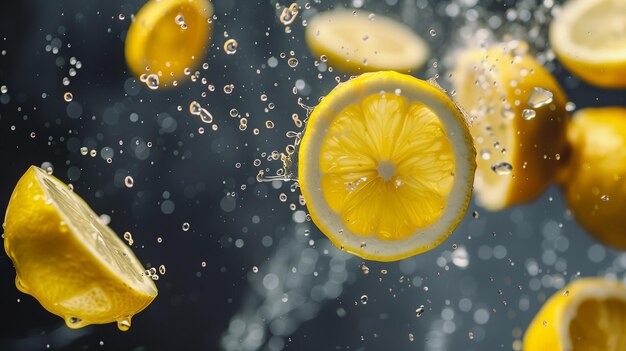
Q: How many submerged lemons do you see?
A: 8